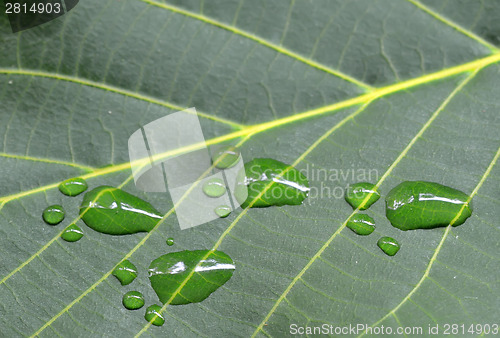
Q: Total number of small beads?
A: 13